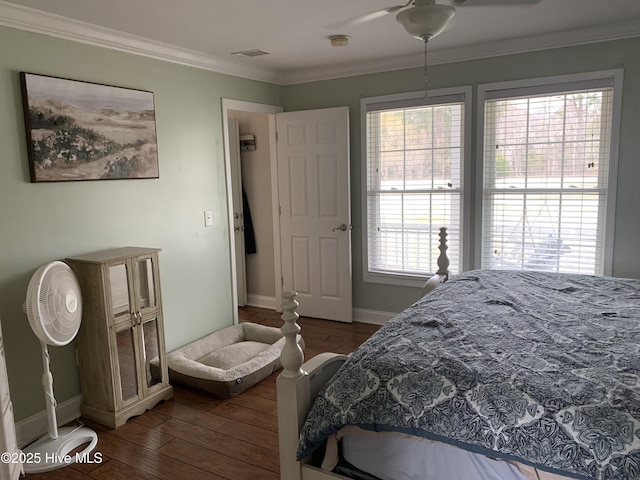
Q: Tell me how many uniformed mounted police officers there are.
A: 0